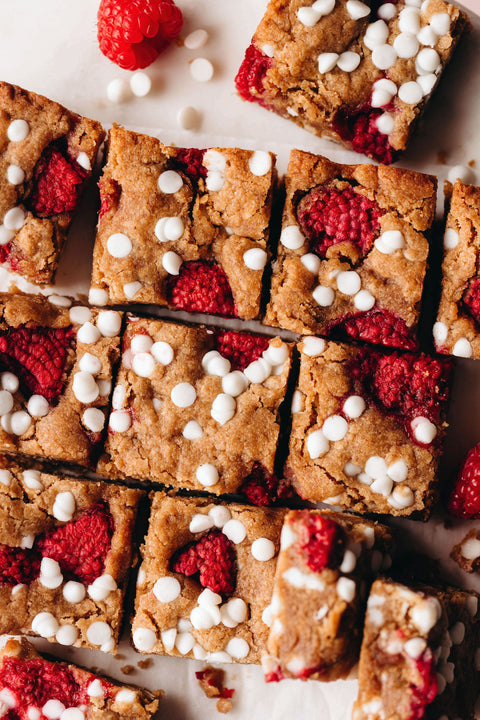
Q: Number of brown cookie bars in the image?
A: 13